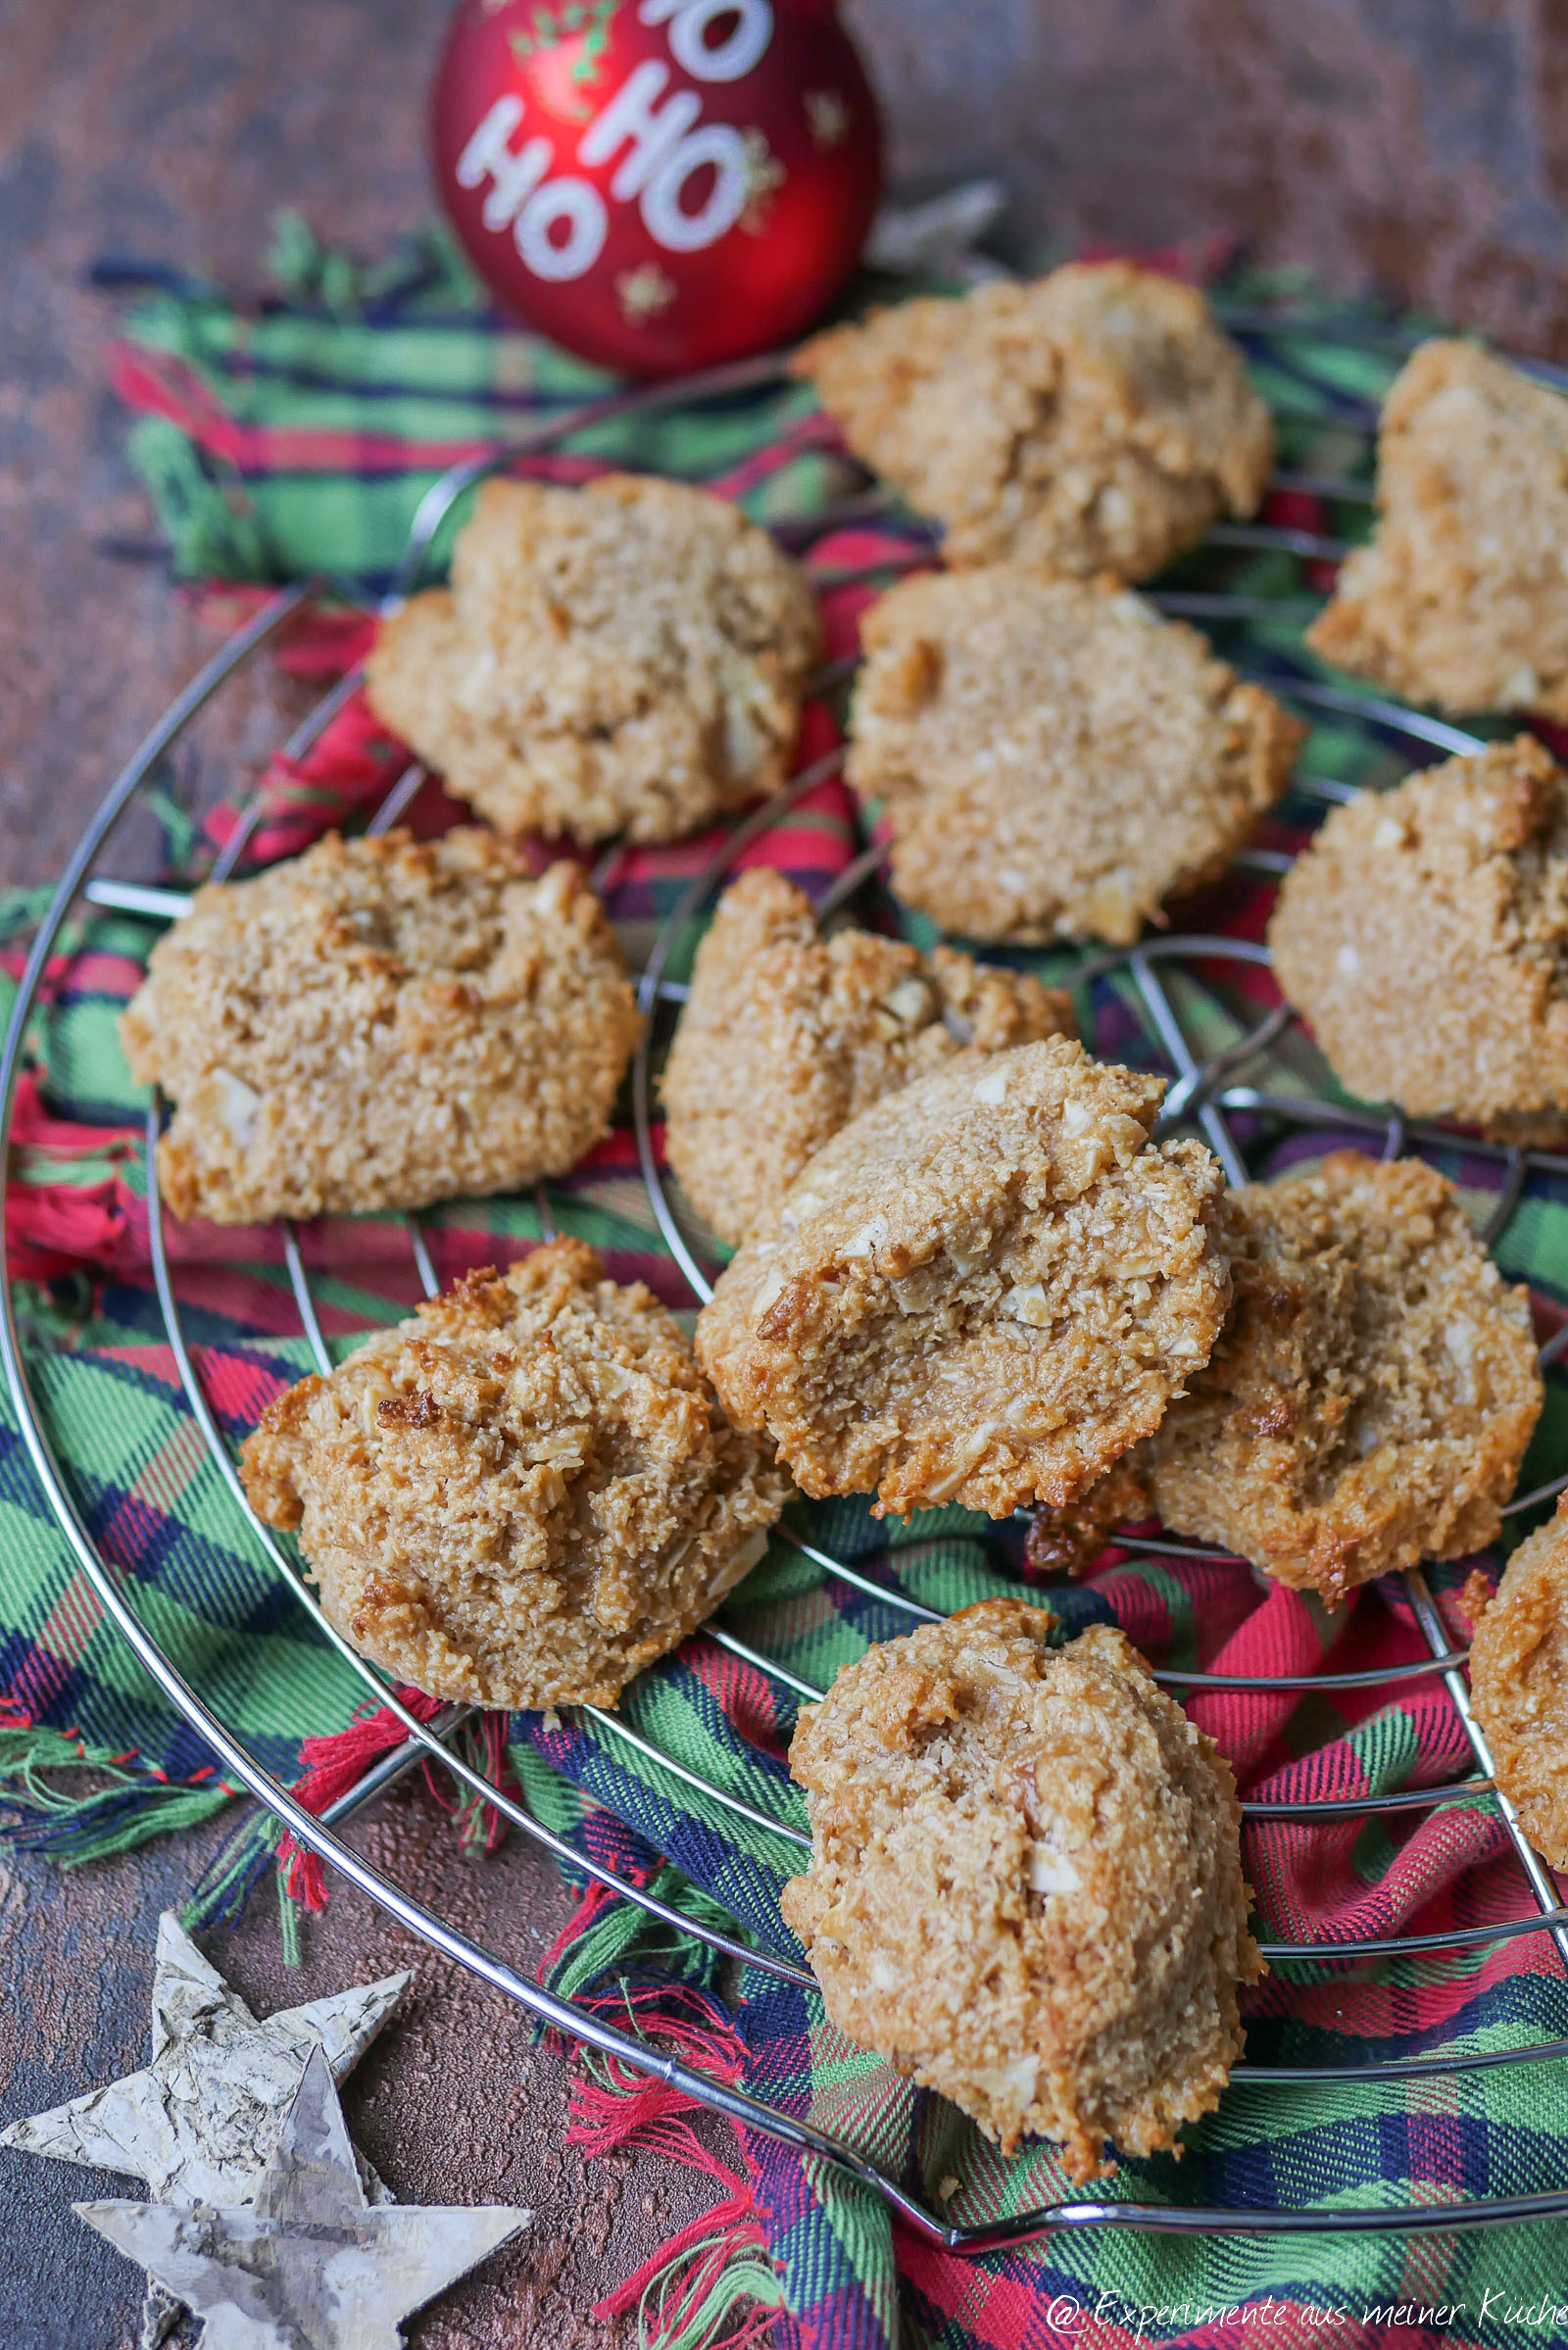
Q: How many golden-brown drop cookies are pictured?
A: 12